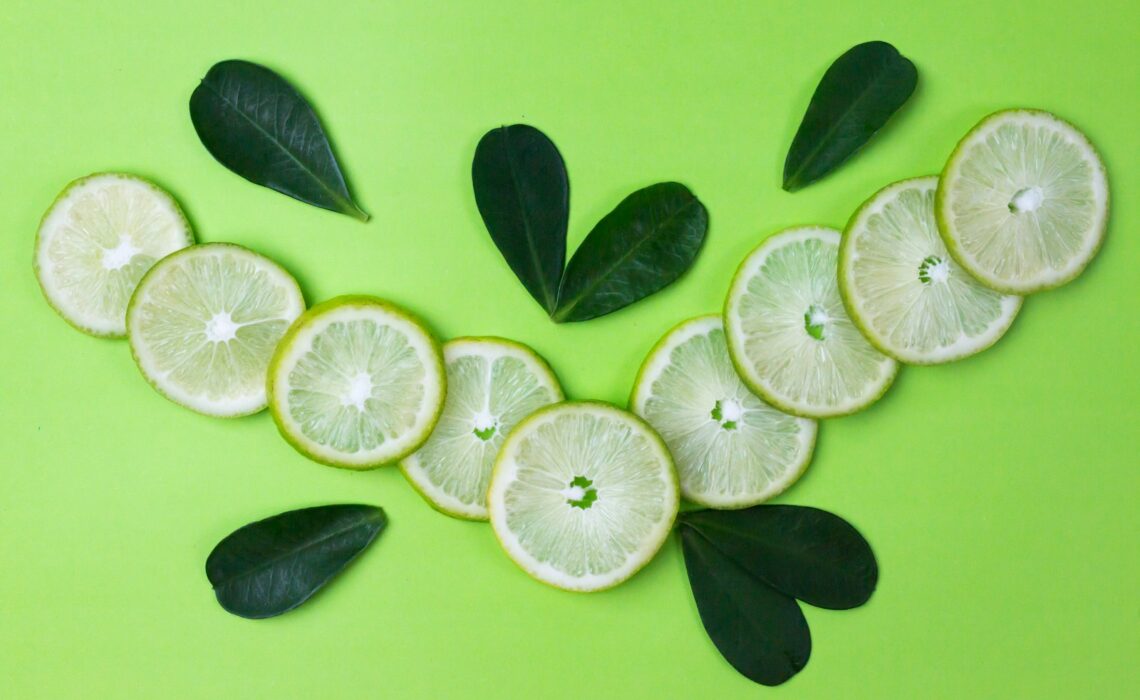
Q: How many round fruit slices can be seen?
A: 9